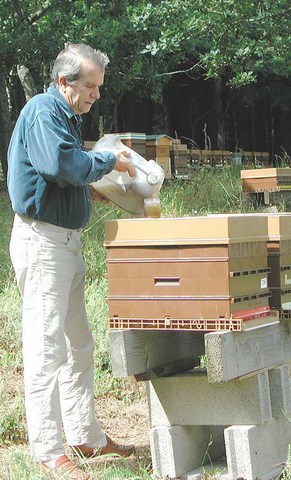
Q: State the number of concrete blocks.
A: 5